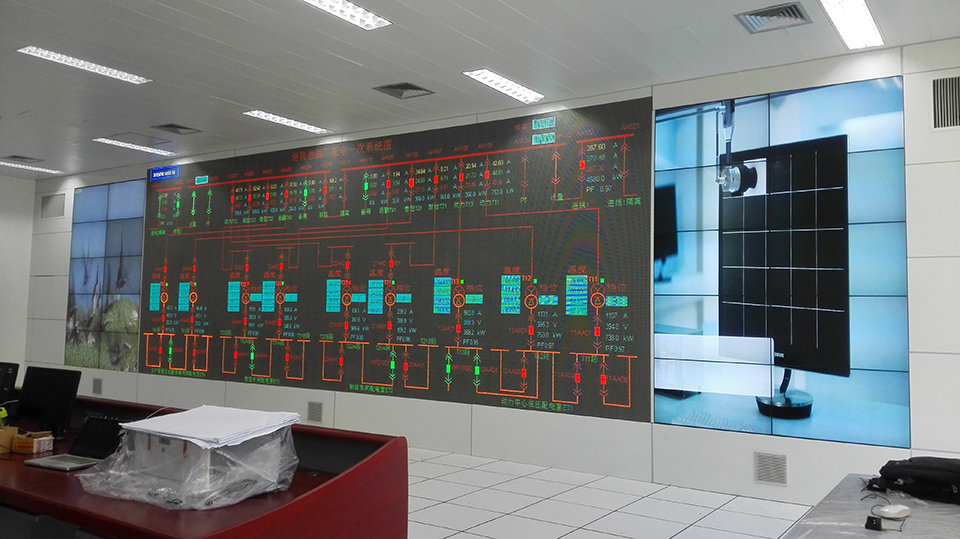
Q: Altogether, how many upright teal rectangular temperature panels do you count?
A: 9